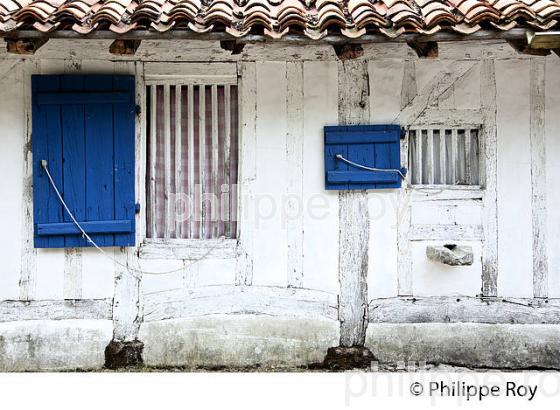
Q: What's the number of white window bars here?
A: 12